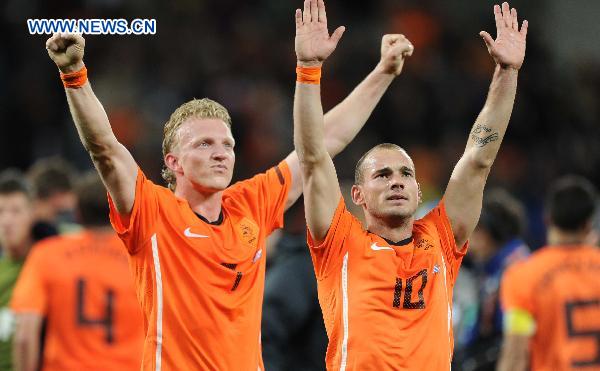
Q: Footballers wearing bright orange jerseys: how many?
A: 4